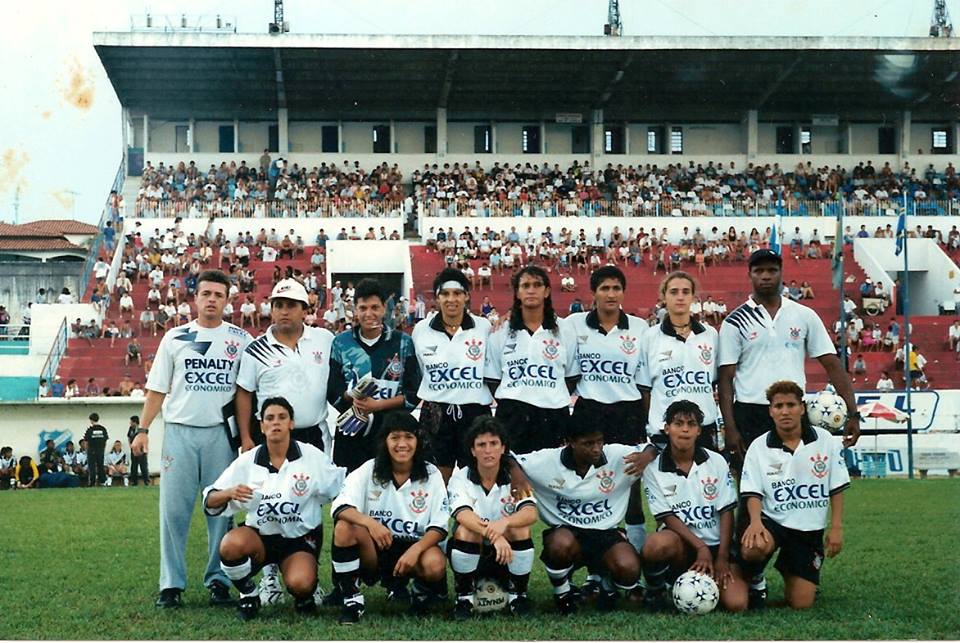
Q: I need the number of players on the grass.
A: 11